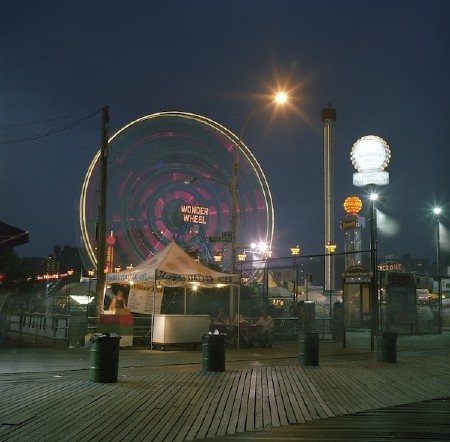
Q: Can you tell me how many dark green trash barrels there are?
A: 4